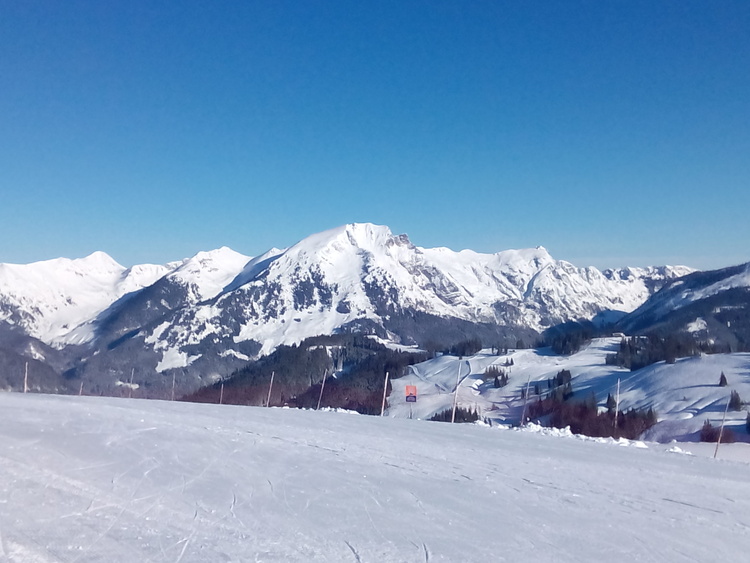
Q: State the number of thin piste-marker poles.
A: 12